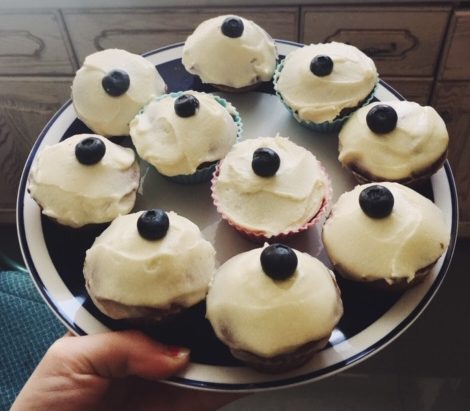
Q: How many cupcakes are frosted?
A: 10